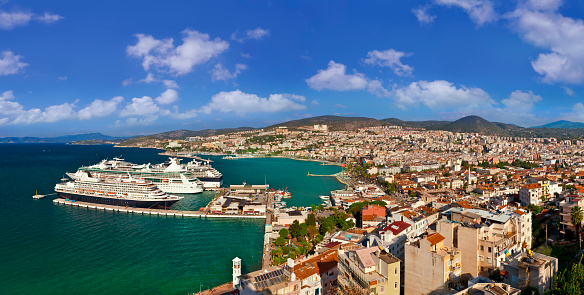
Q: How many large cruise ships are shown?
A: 3